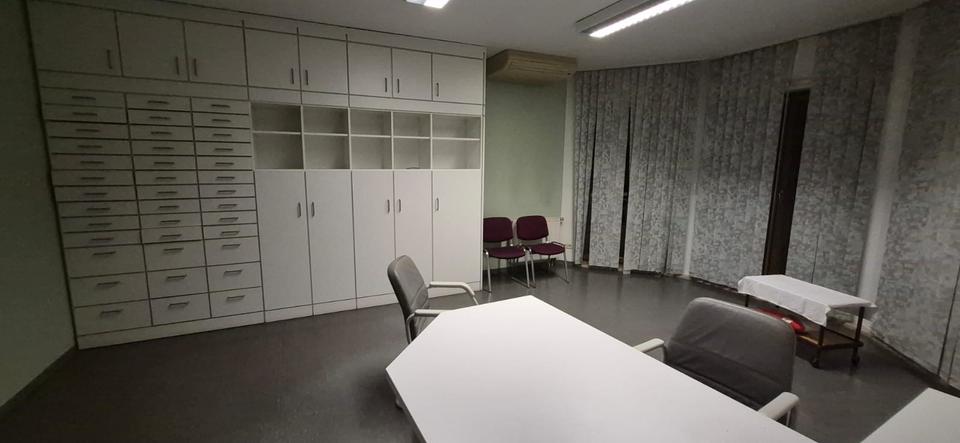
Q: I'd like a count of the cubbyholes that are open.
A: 10